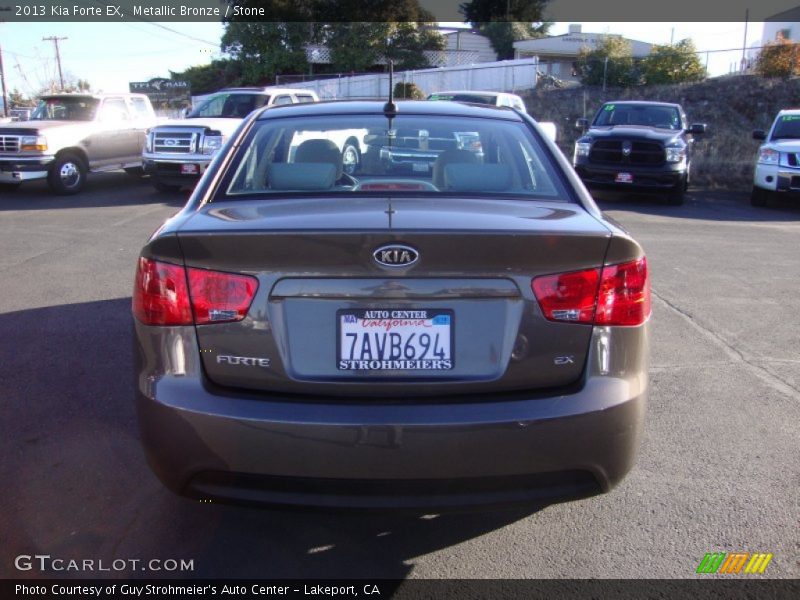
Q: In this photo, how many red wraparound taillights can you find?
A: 2